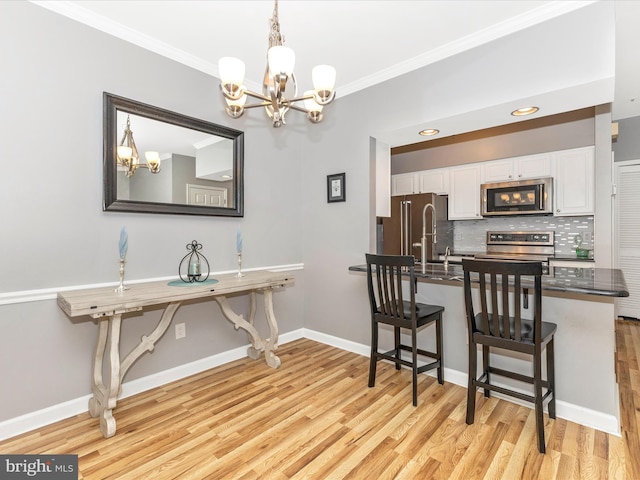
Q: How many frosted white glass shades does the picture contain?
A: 5